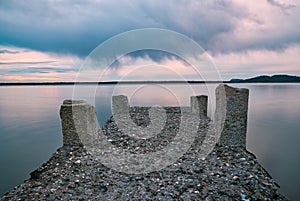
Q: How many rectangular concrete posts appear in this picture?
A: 4